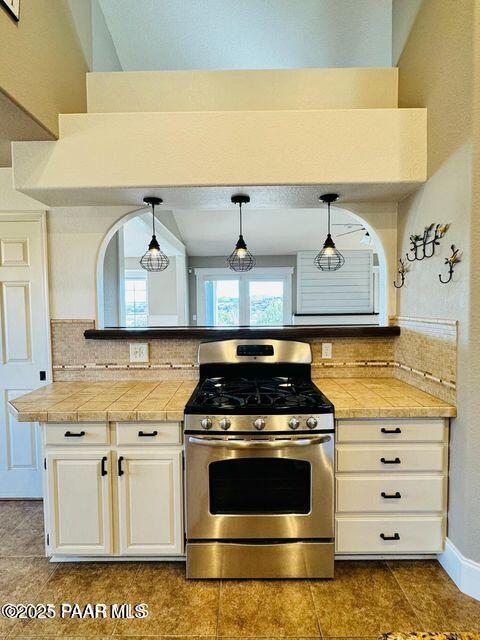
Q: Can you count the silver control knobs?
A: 5